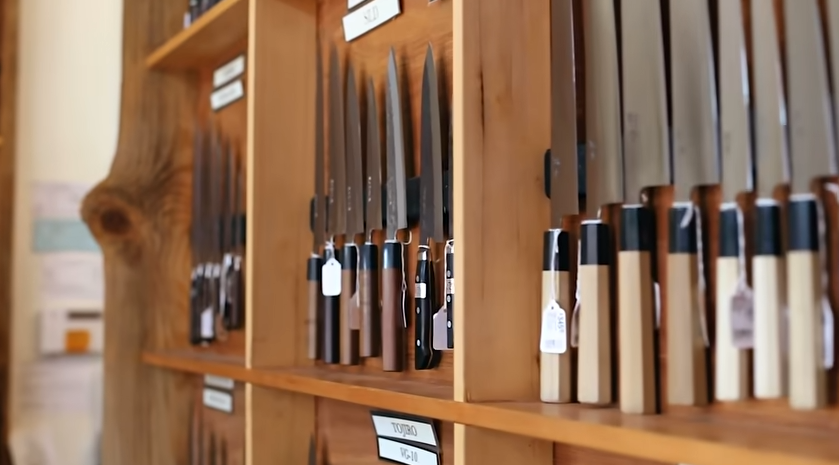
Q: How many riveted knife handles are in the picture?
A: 2